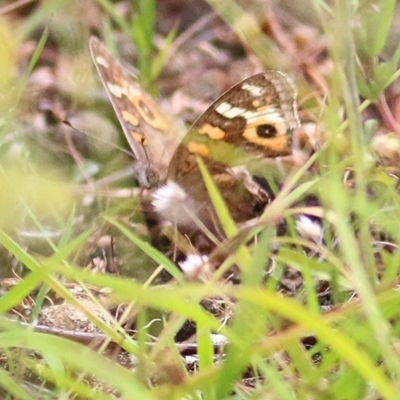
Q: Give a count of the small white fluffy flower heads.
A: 3